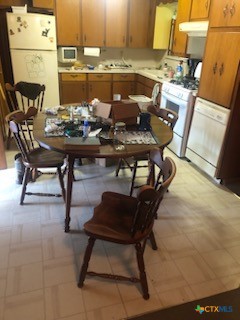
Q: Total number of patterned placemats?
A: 2